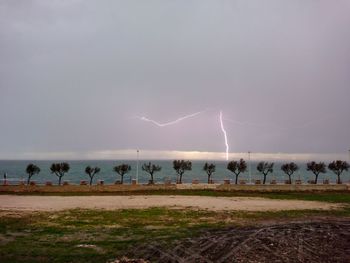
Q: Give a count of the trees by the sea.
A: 12